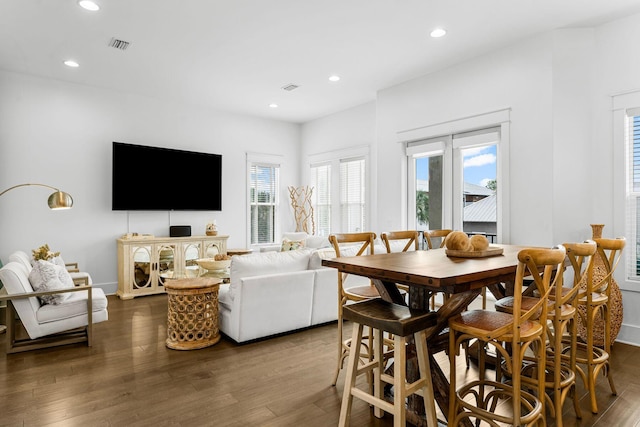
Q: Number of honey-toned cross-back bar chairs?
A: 6